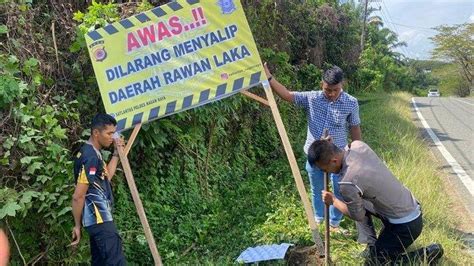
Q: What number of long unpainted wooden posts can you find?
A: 2